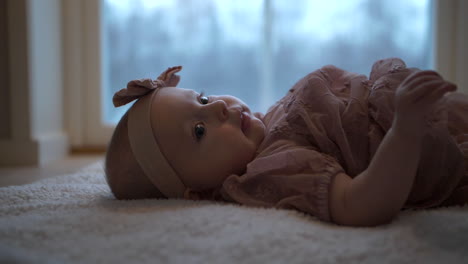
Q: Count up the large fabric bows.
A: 1